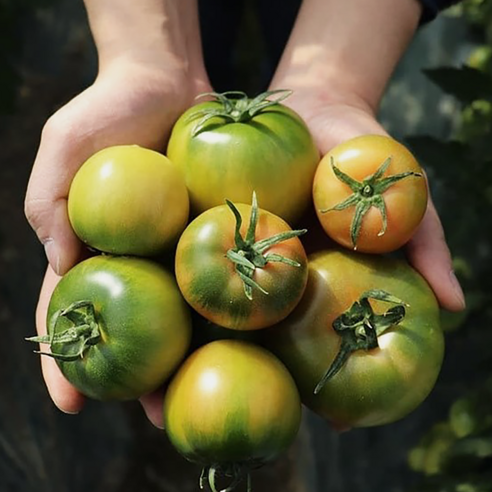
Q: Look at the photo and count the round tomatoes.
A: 7